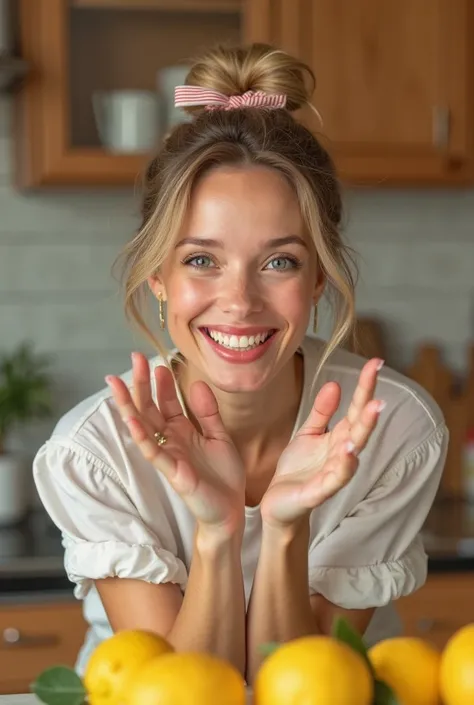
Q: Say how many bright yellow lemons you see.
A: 5